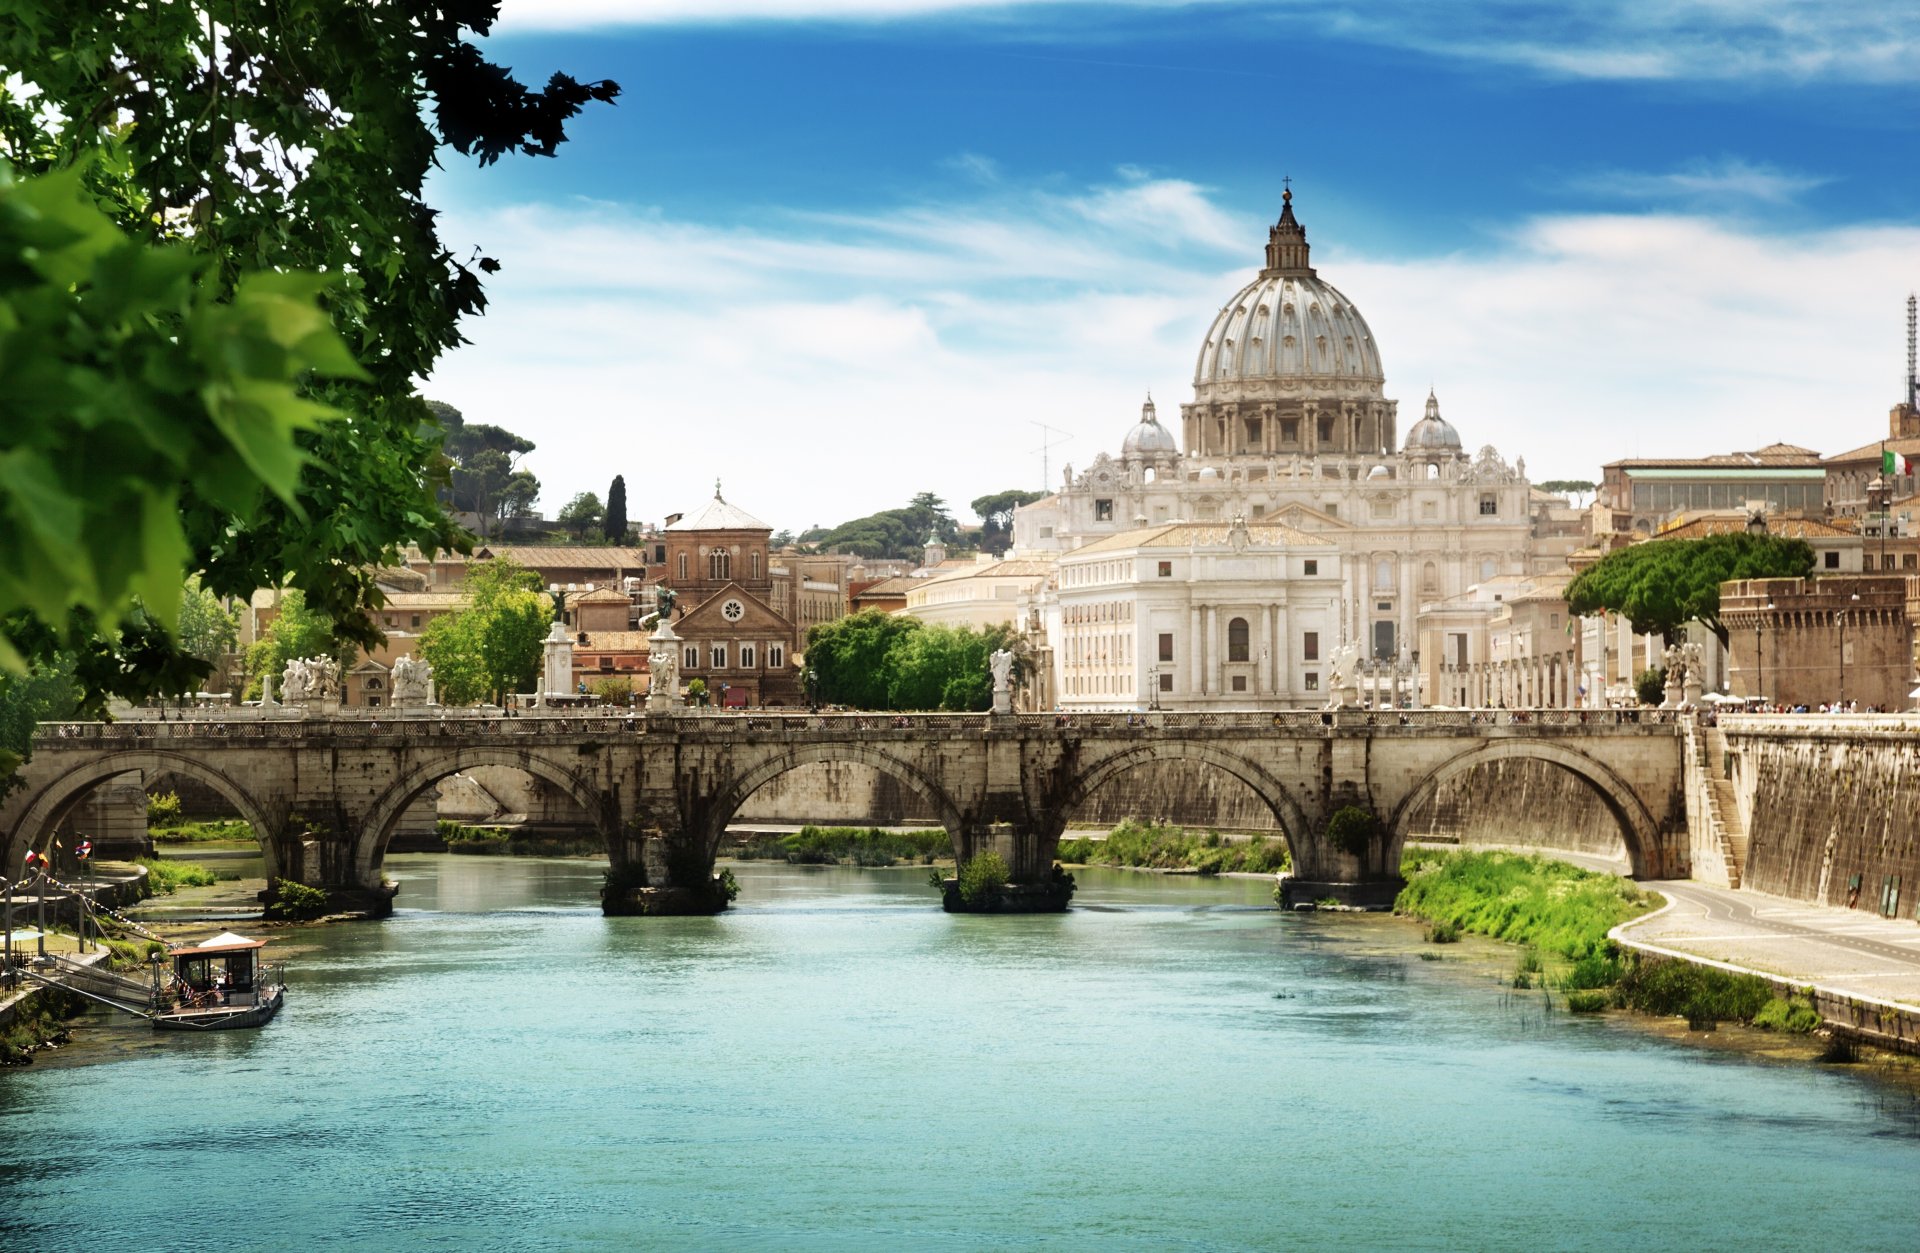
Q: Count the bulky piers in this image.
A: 4